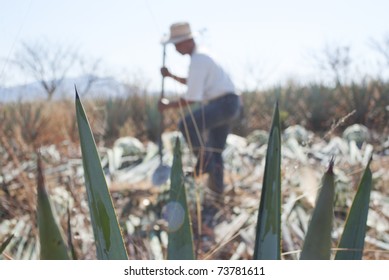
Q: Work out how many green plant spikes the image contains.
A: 6